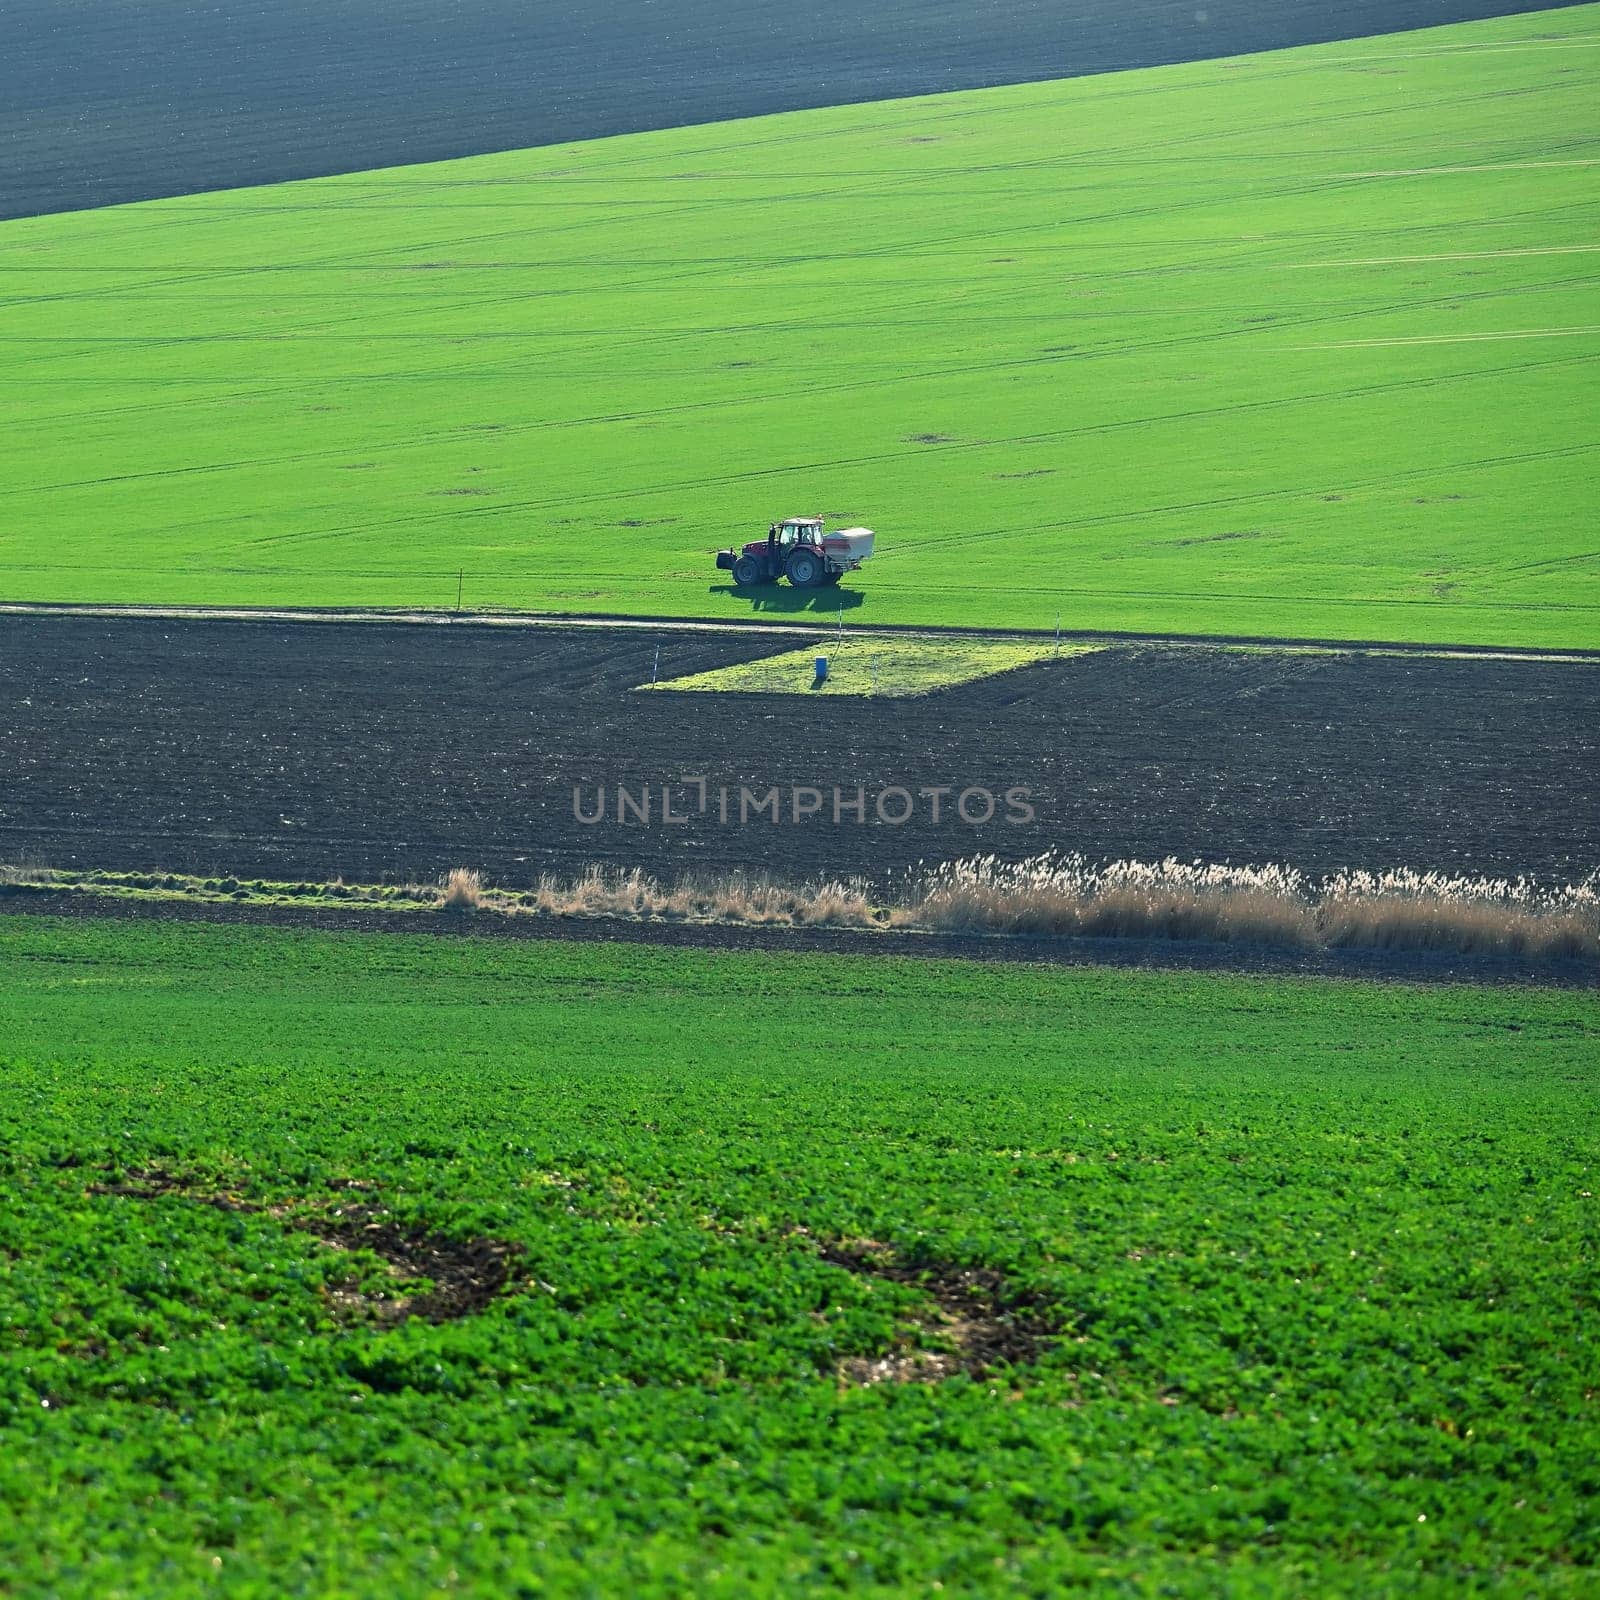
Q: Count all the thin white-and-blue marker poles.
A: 4